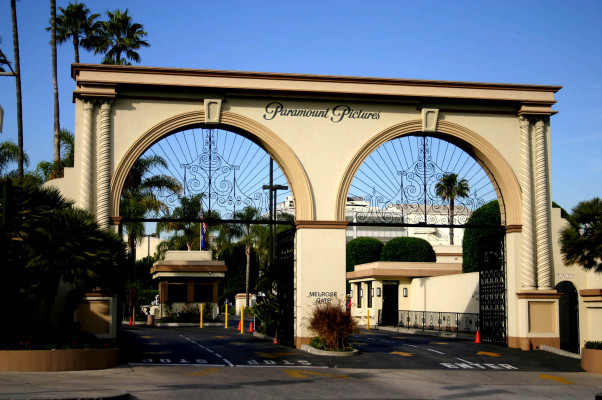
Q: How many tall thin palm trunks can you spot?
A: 2